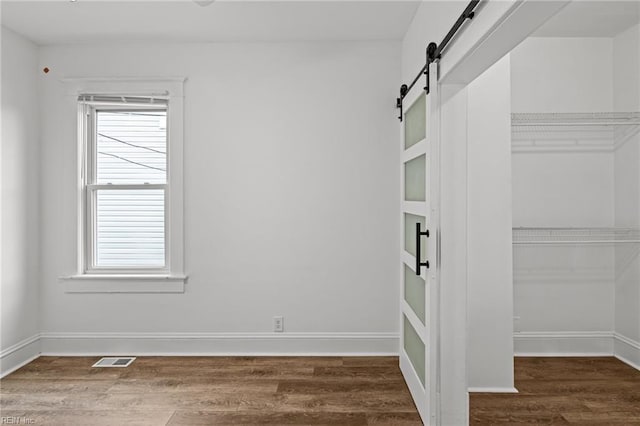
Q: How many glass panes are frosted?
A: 5